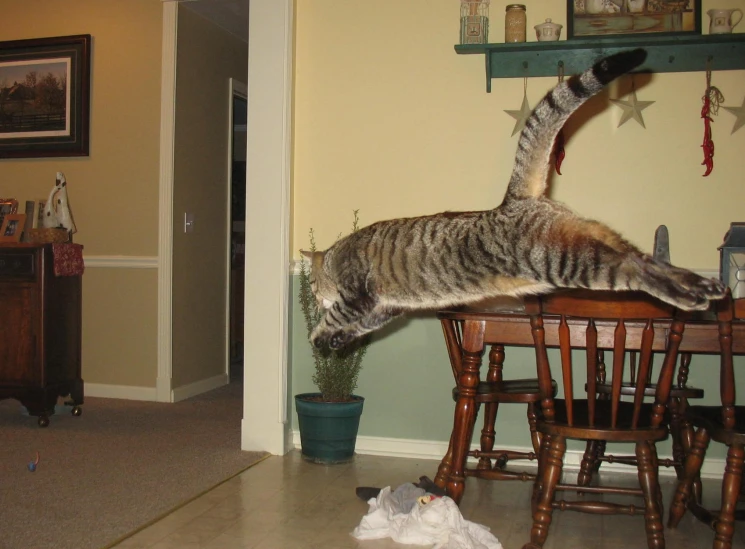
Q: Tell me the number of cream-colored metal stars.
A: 3